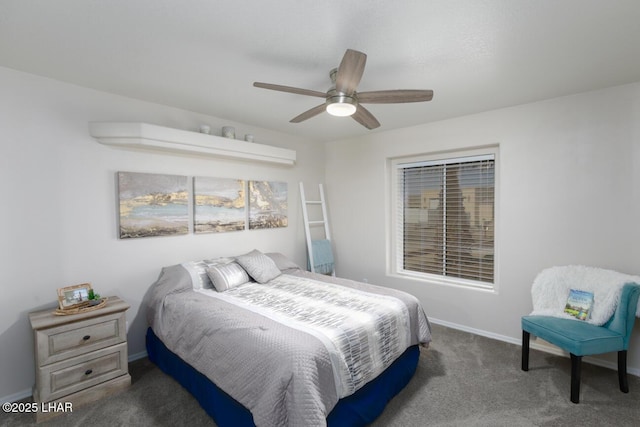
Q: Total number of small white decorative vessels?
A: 3